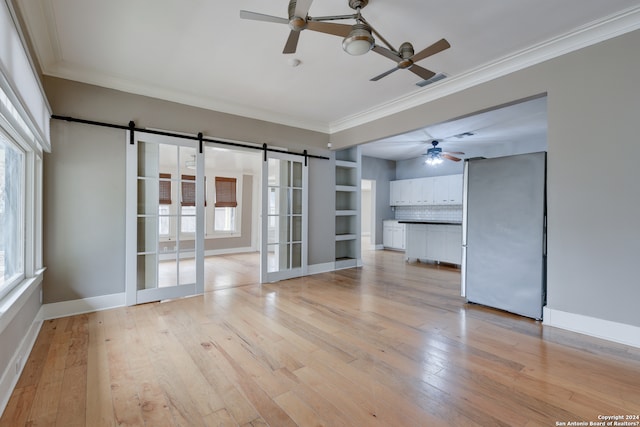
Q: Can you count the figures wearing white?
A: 0